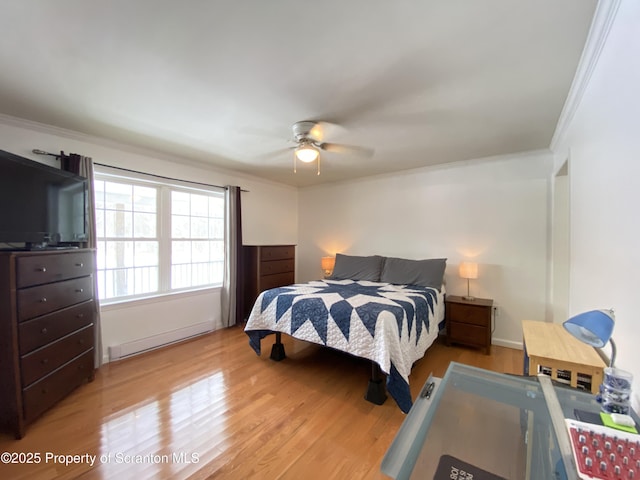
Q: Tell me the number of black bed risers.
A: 2